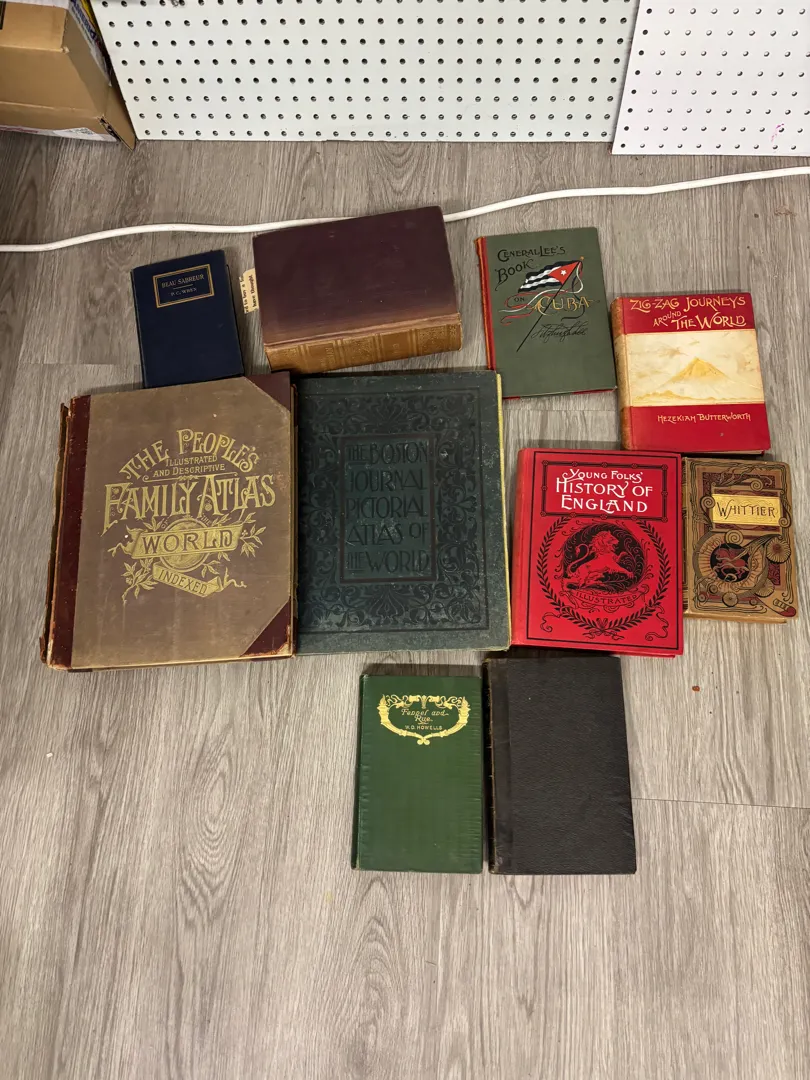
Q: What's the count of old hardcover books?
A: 10